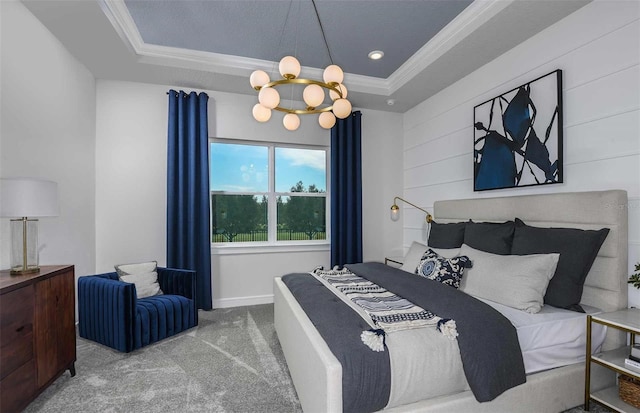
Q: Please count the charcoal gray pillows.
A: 3